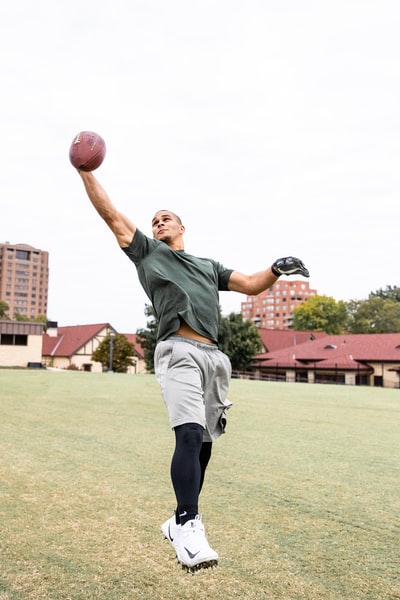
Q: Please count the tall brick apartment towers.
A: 2